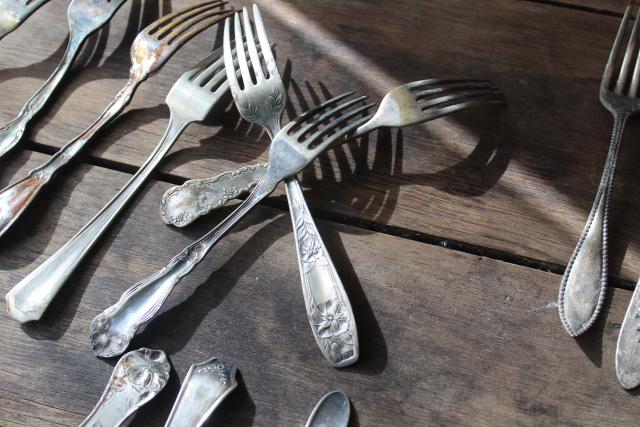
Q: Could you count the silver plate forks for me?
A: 8